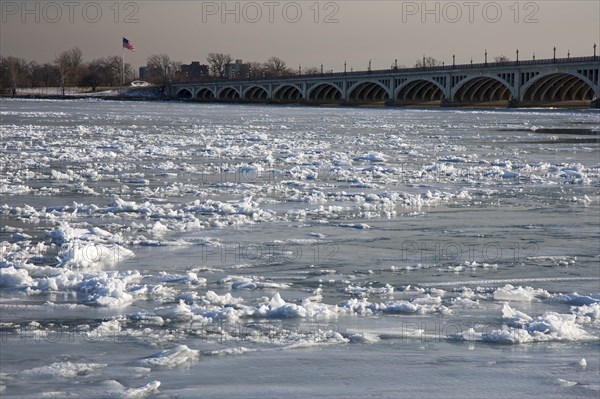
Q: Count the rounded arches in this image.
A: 10